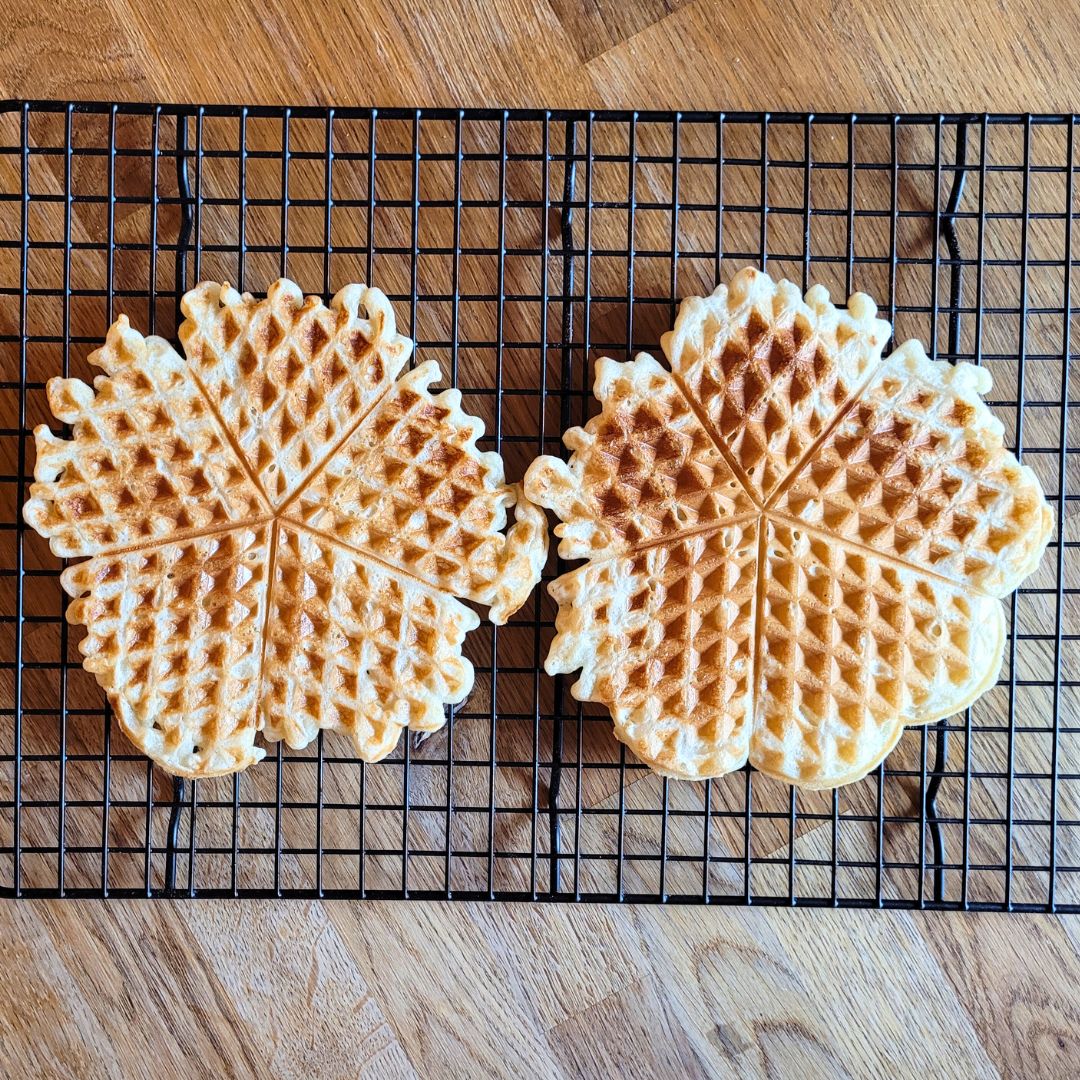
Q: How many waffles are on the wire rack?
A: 2